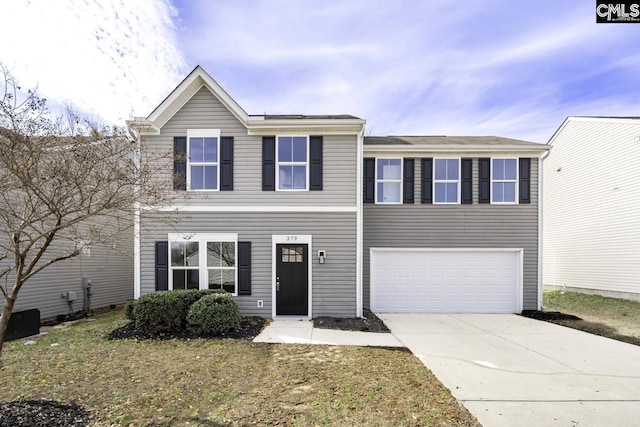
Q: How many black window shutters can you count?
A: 12